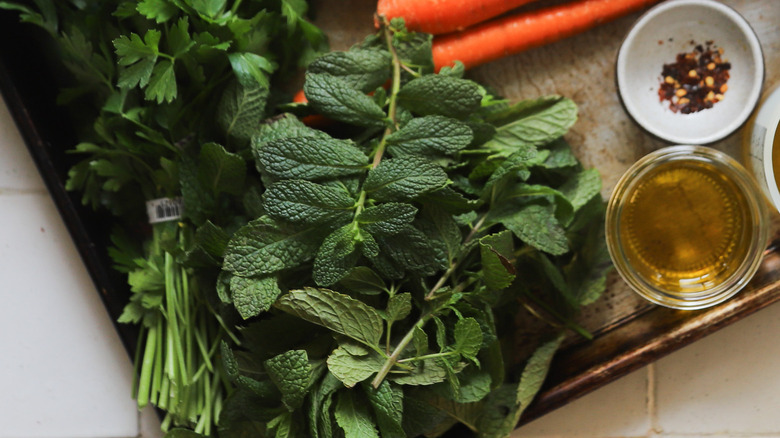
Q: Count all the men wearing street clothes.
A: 0